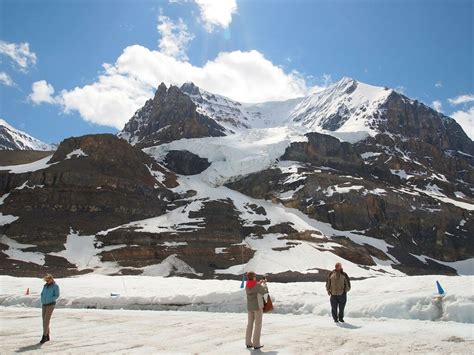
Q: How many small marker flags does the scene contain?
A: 4